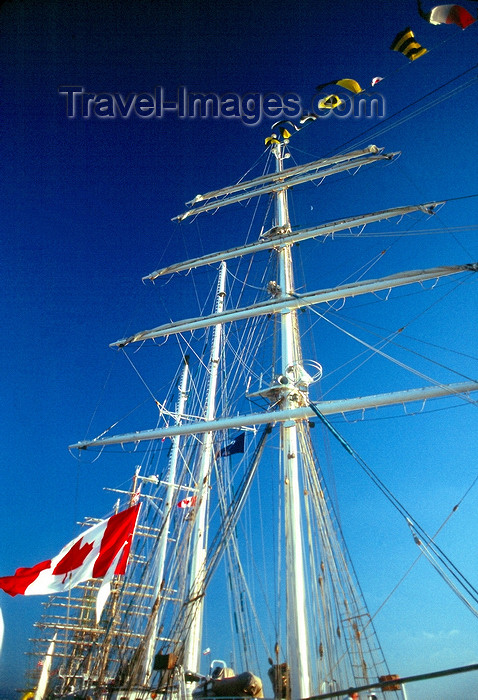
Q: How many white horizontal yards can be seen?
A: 5